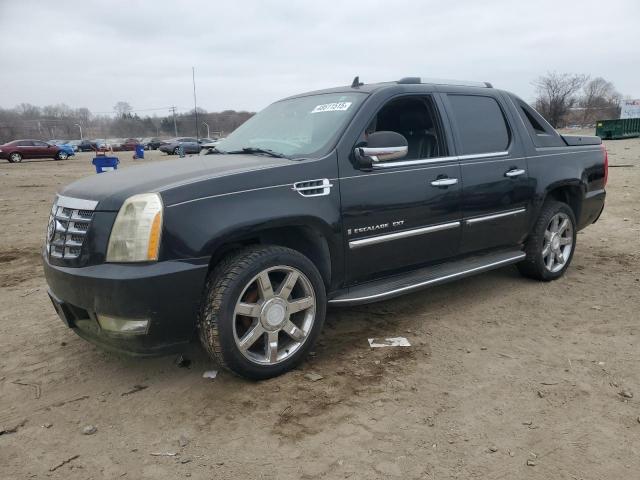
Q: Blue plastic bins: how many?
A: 2